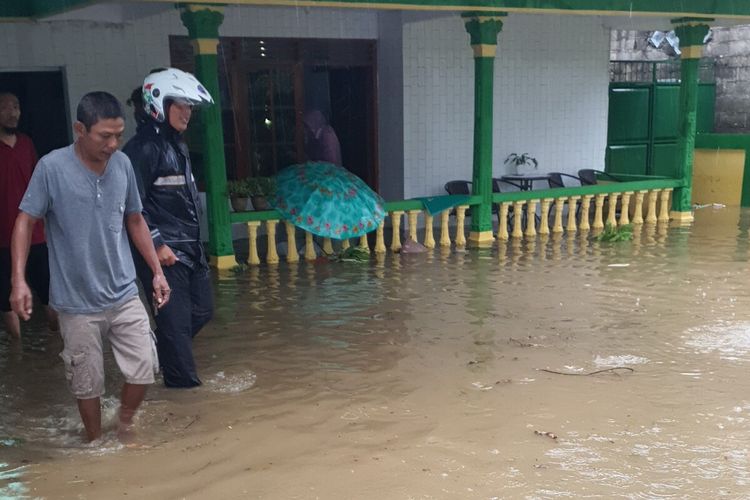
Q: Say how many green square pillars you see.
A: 3